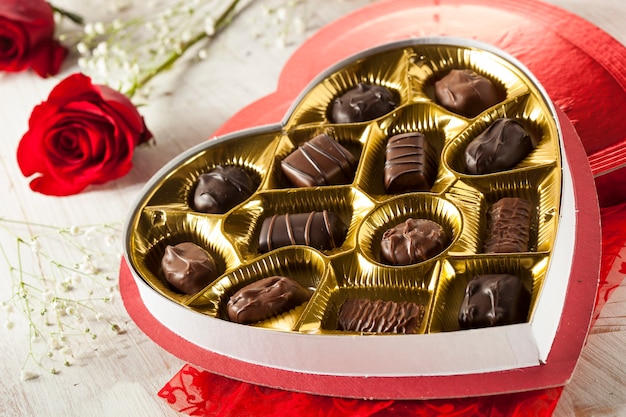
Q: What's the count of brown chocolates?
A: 13